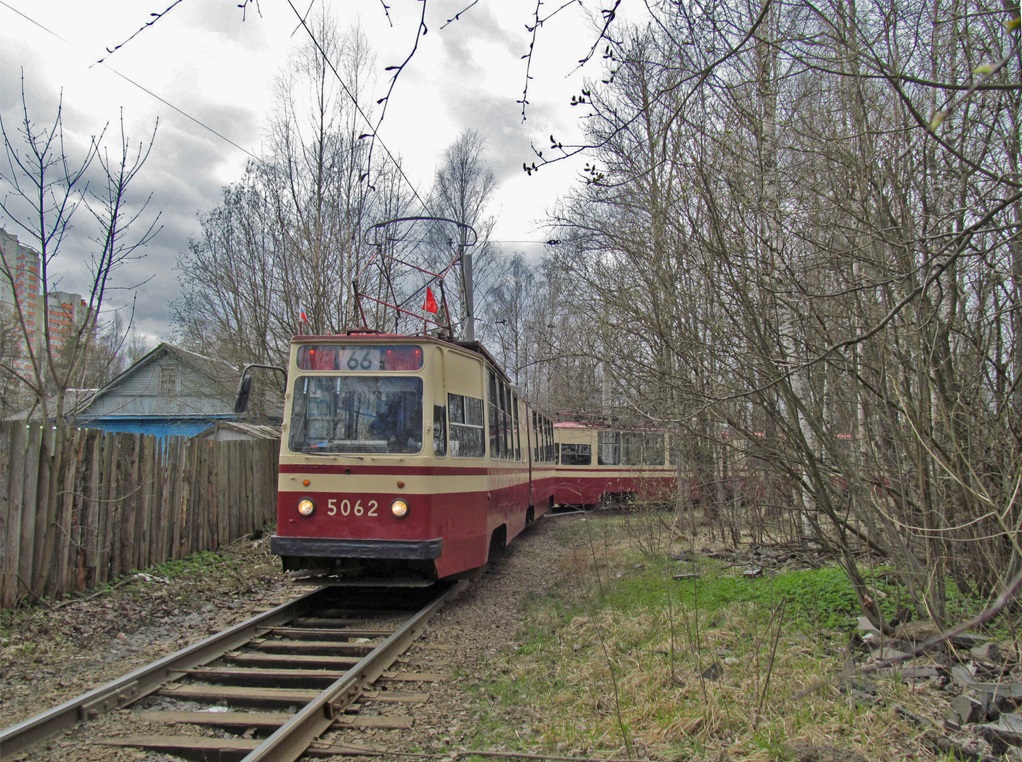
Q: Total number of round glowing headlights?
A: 2